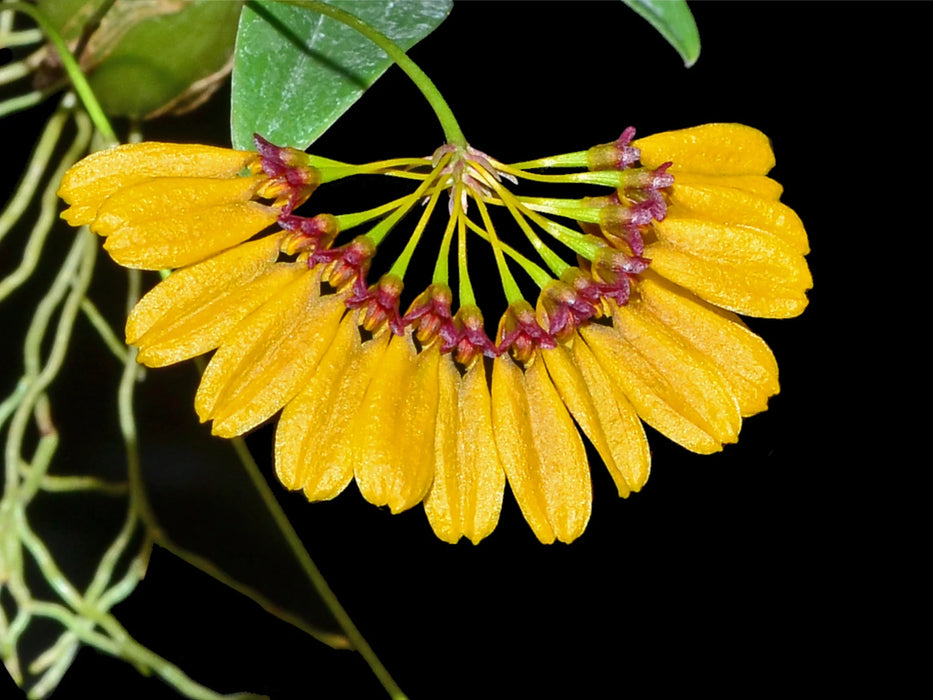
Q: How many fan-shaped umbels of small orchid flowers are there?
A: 1